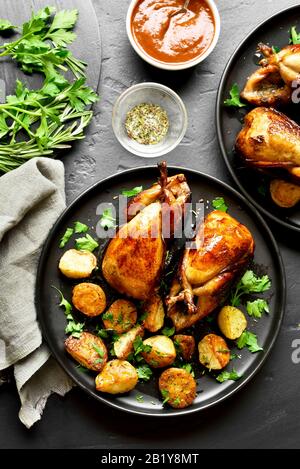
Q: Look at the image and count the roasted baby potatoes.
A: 13